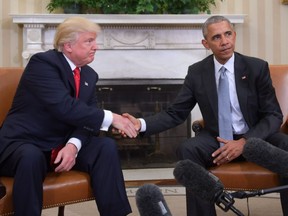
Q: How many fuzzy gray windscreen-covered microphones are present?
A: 3